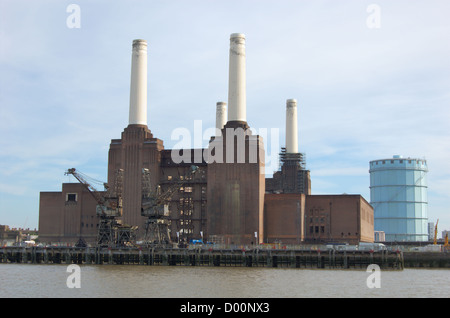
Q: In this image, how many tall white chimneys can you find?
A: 4